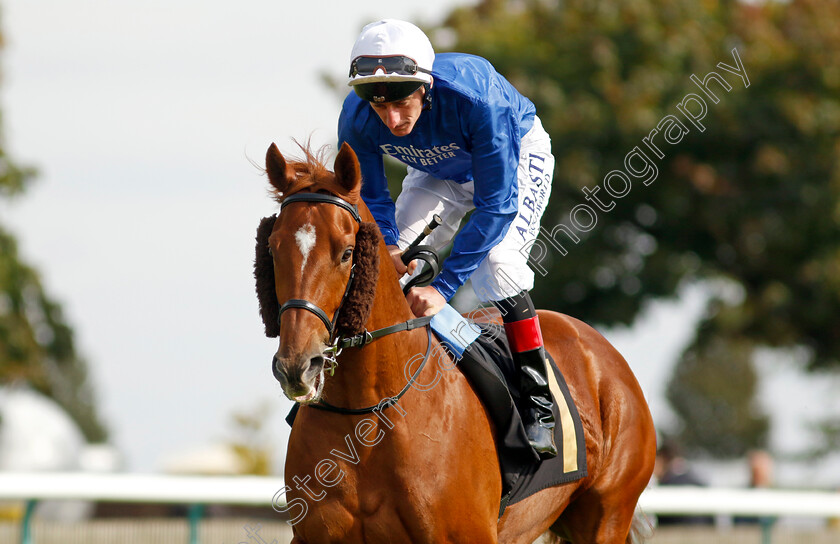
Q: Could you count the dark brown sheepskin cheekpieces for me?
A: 2